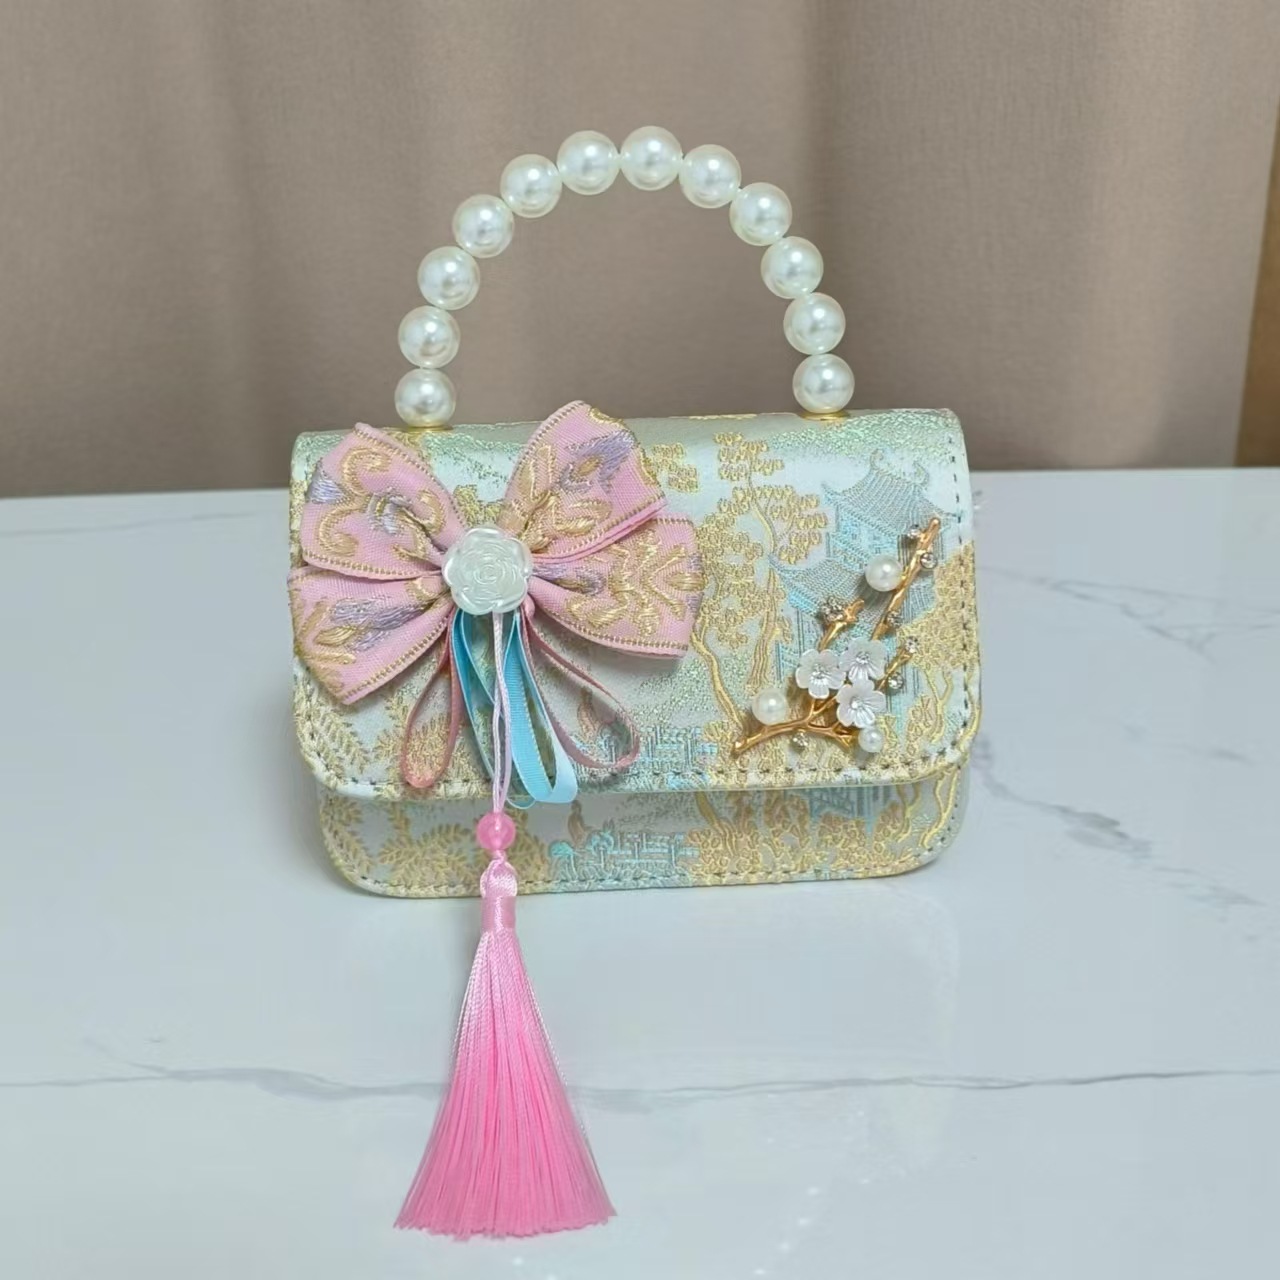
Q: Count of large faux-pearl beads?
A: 12